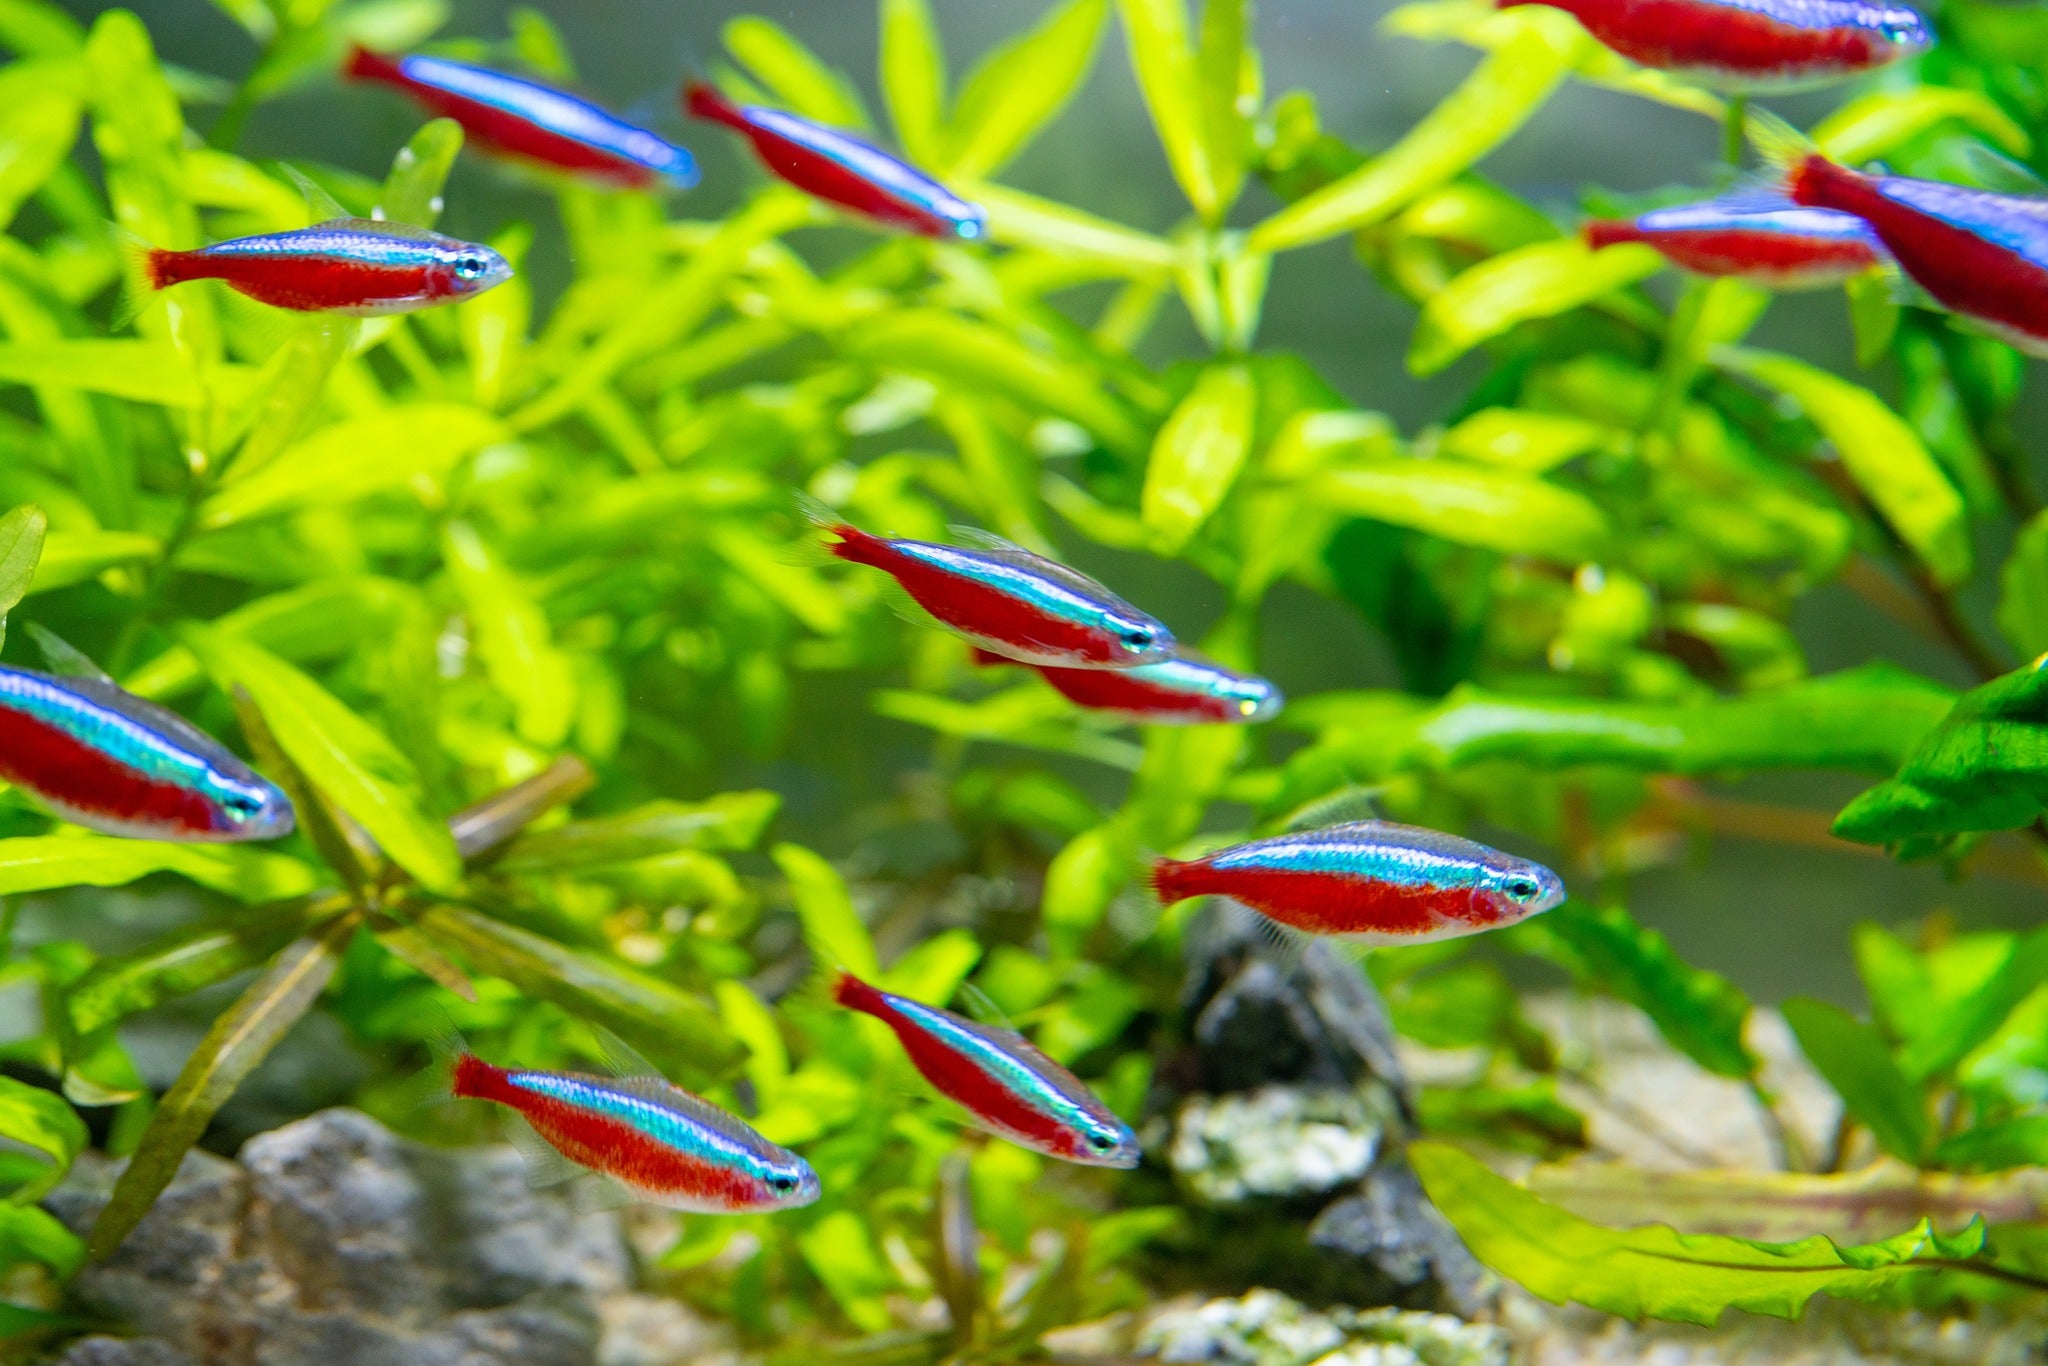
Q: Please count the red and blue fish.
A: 12